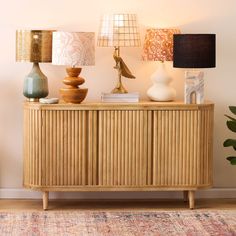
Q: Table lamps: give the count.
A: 5